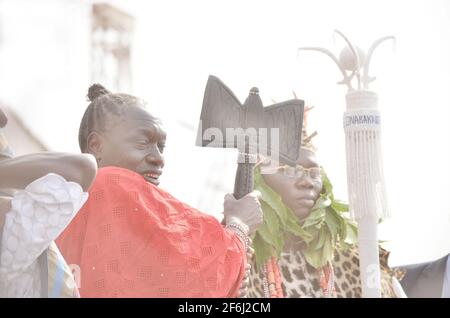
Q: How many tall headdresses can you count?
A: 1